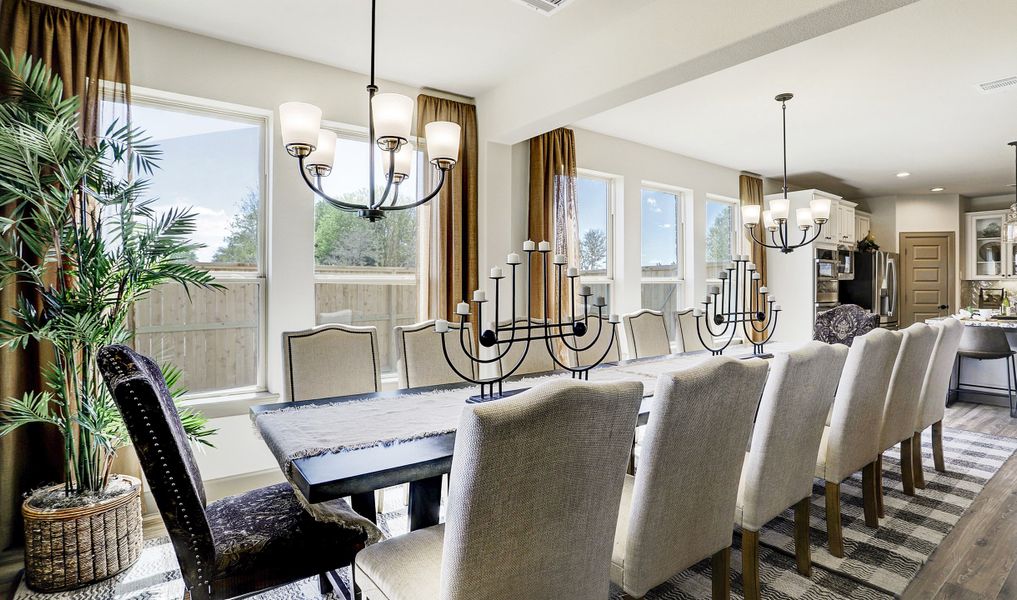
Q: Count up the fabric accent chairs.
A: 2